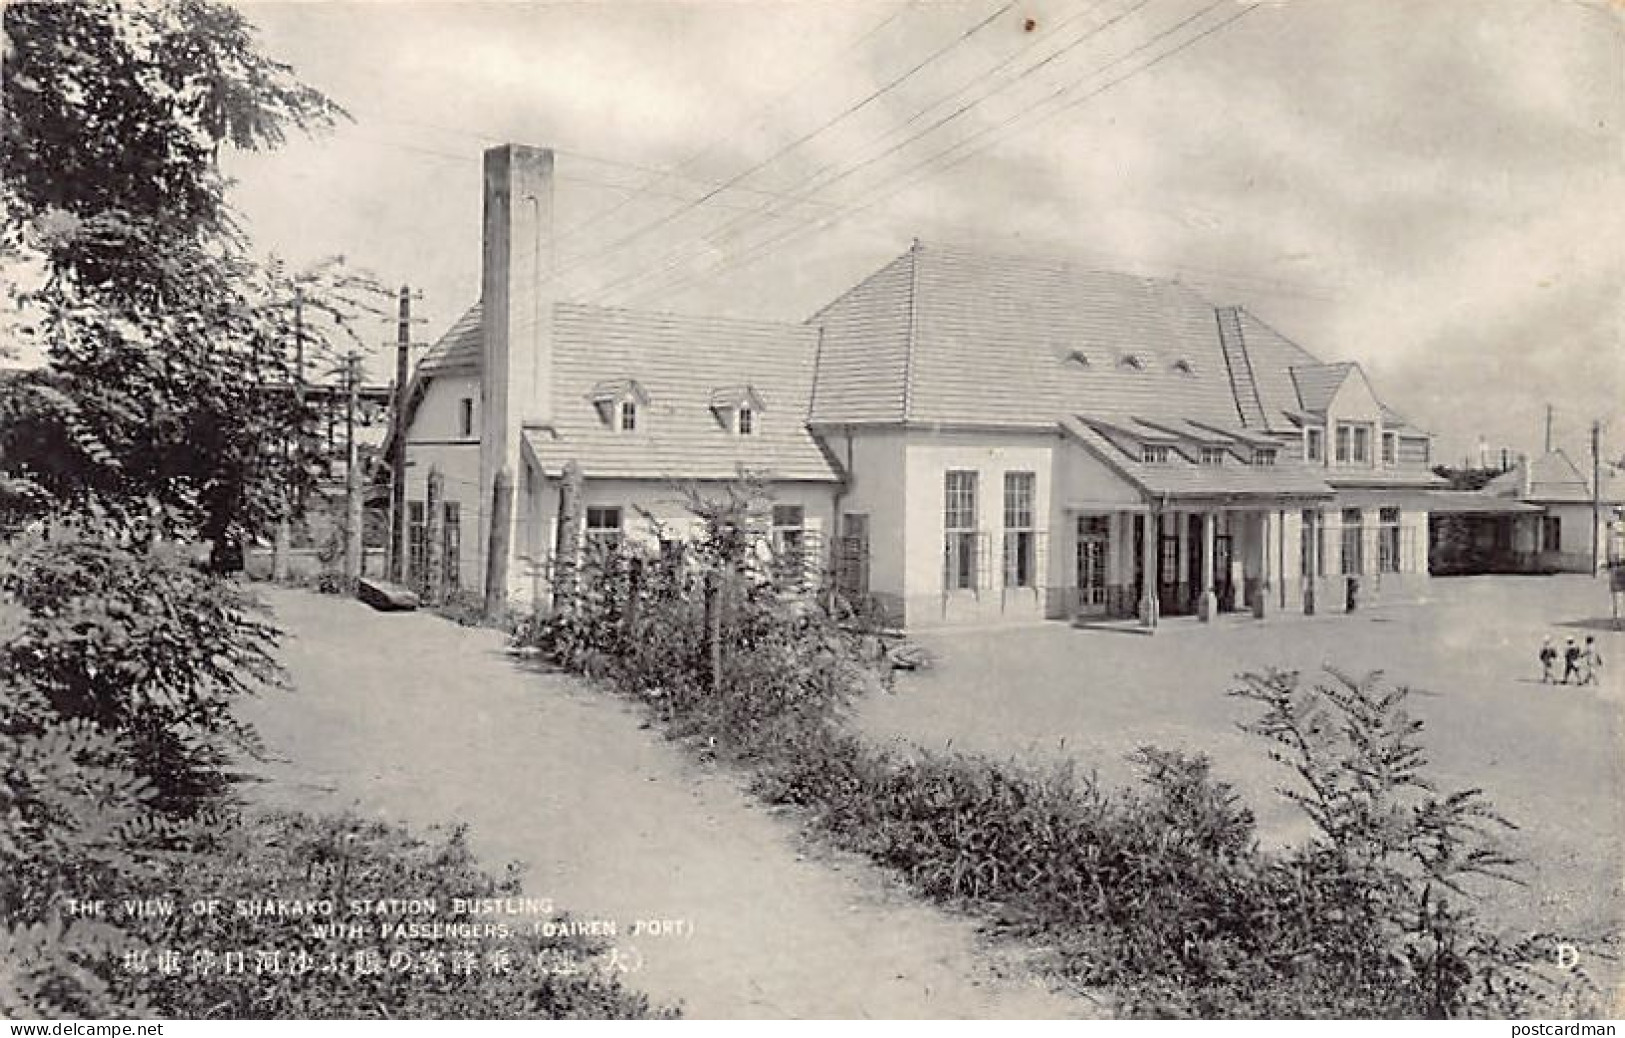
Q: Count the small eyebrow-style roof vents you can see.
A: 3